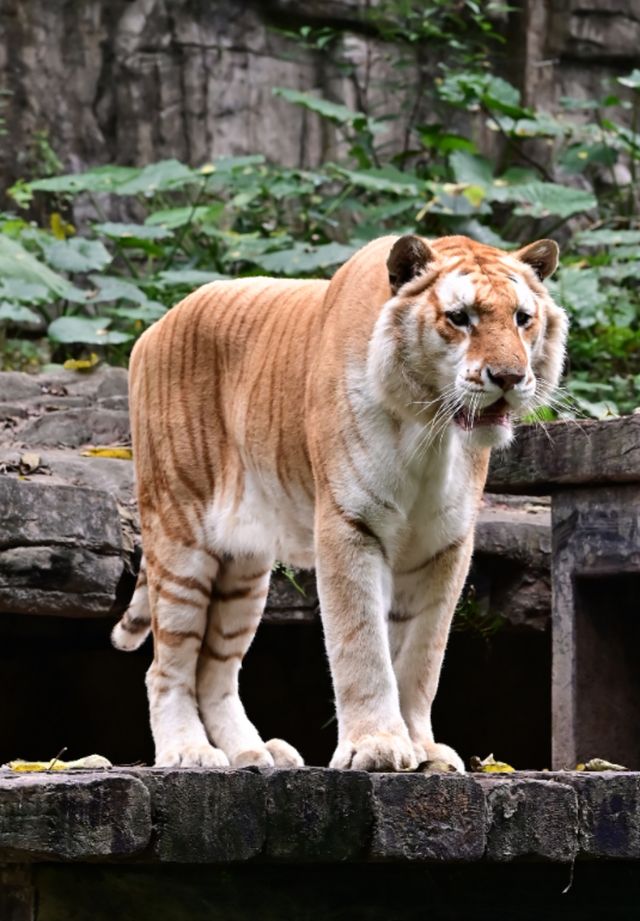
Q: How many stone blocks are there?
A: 6